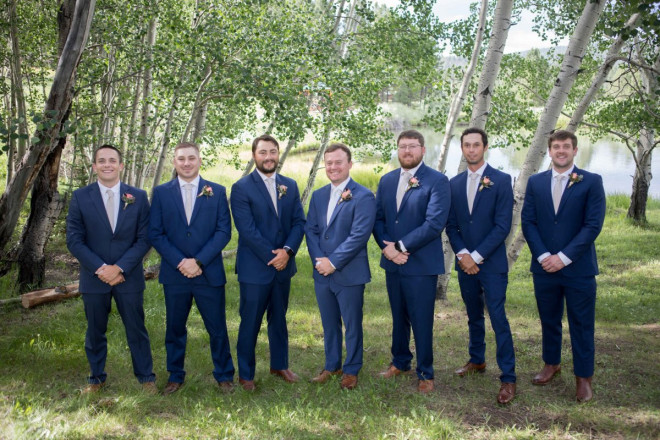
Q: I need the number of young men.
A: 7